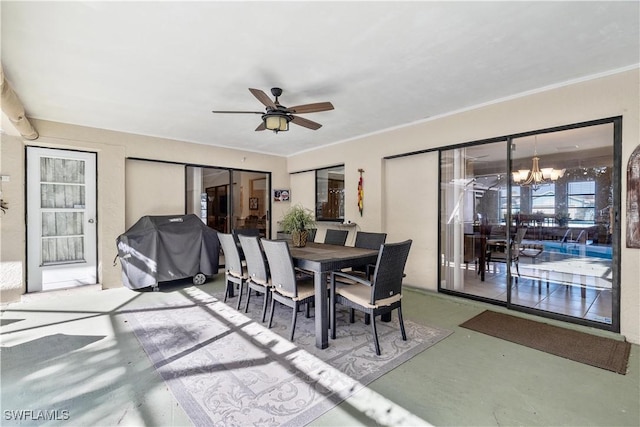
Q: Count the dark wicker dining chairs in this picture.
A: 8